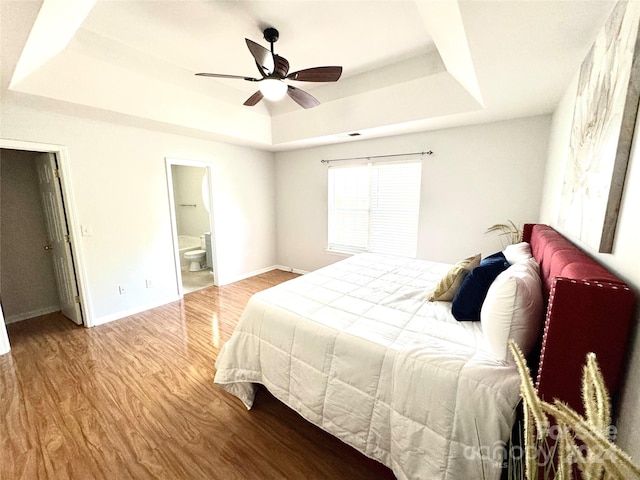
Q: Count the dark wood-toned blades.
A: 5